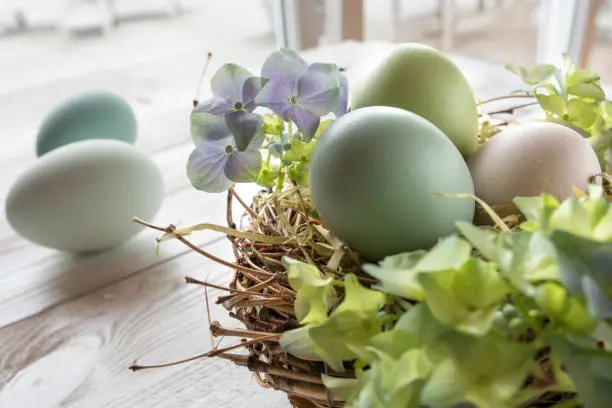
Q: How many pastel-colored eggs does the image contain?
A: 5